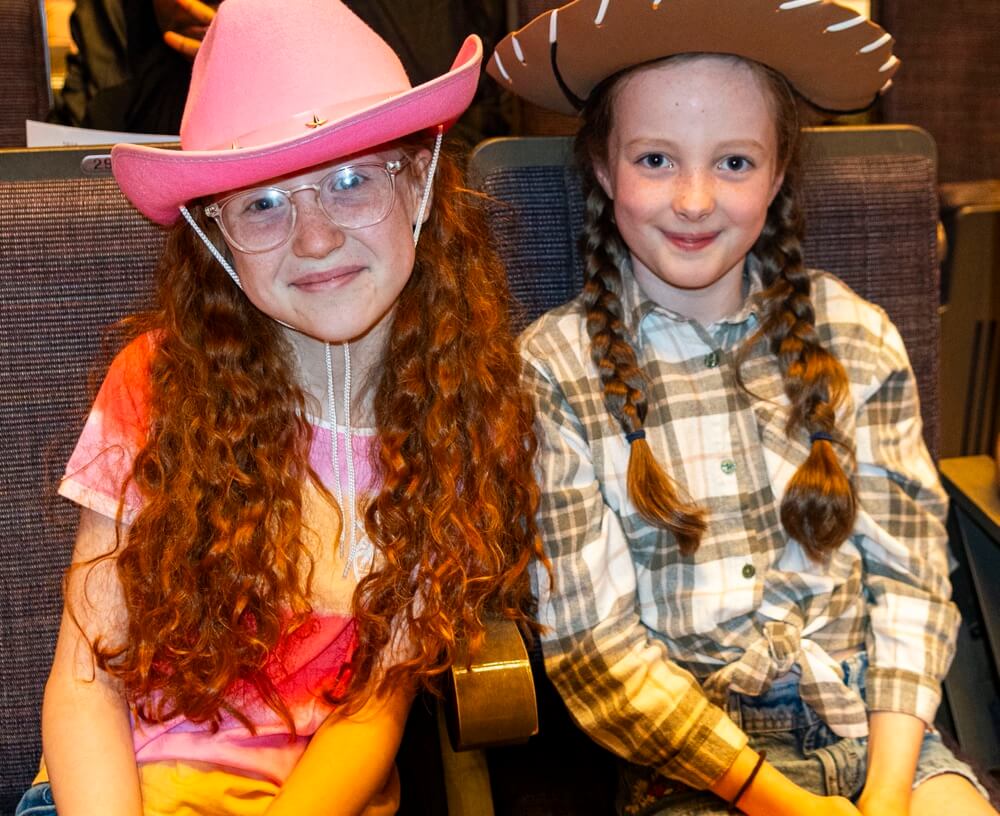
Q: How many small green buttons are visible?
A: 3